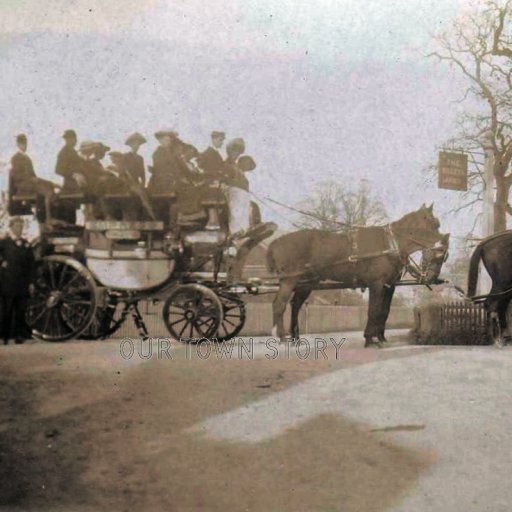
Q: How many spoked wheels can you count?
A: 4